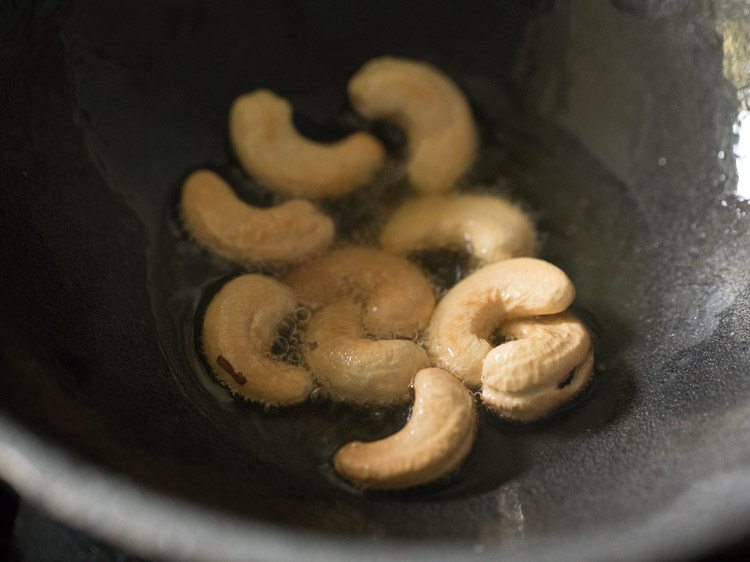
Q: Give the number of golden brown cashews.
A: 10